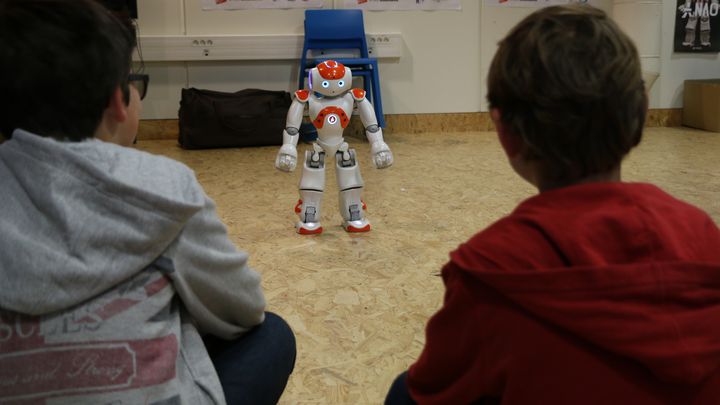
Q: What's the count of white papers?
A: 3